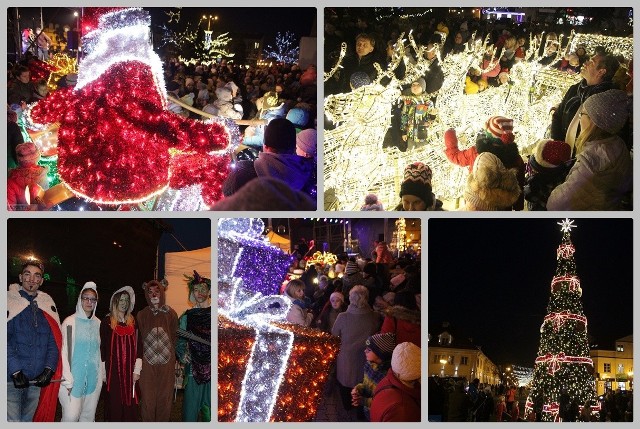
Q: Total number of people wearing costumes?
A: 5